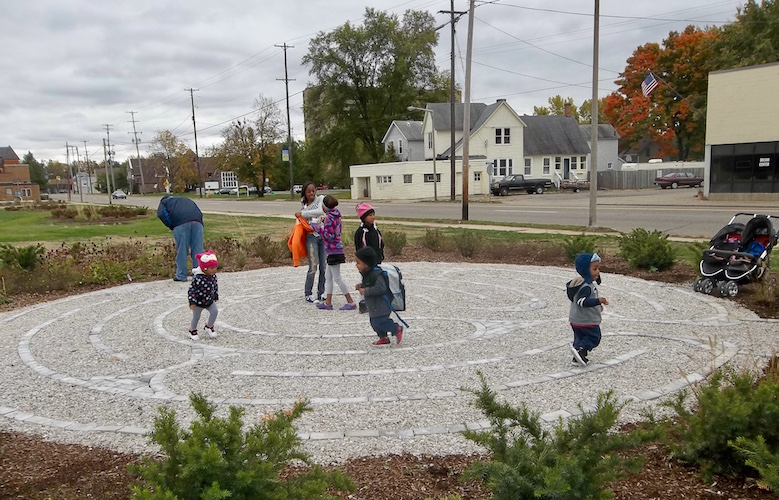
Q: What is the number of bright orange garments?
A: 1